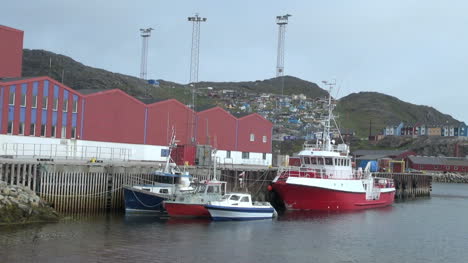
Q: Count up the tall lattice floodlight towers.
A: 3